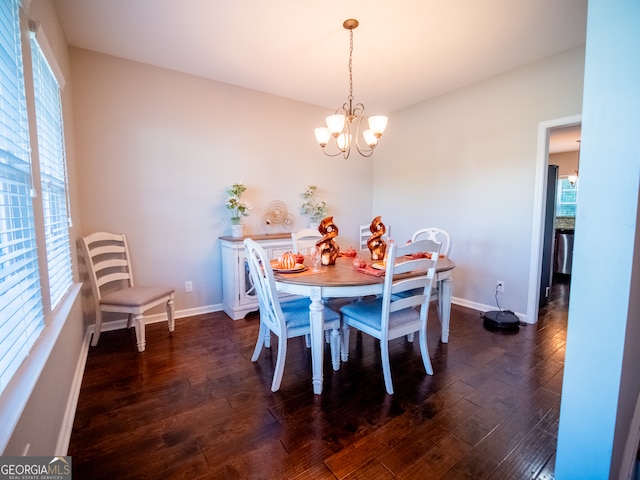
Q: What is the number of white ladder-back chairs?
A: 4